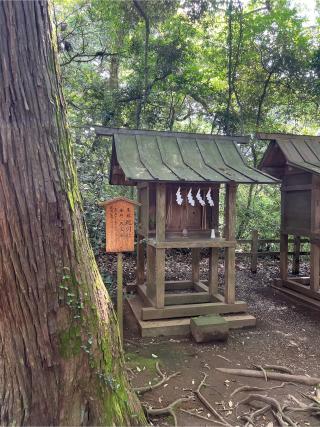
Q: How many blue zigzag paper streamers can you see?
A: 0